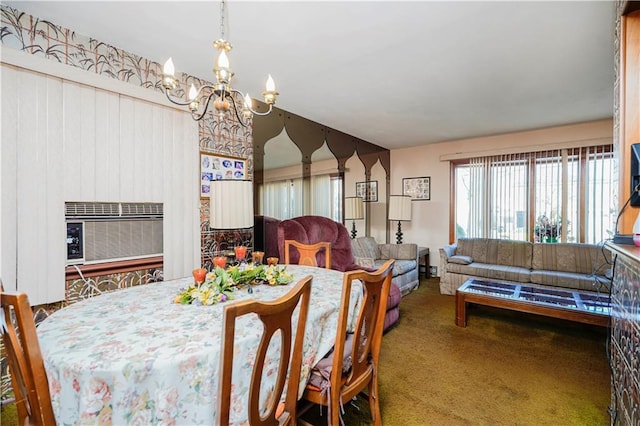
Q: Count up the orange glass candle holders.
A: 5